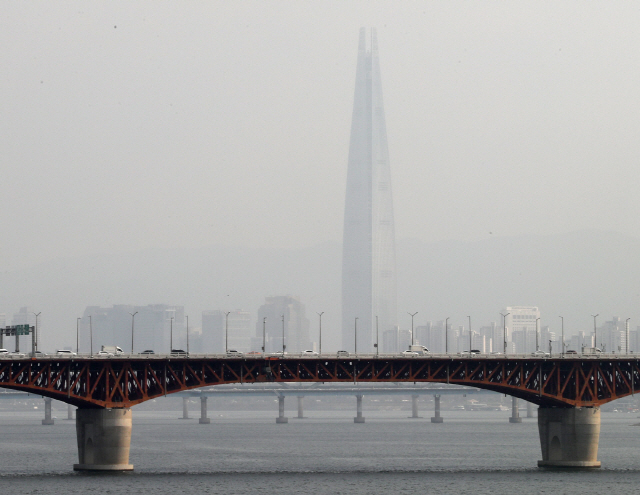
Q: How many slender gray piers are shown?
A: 11